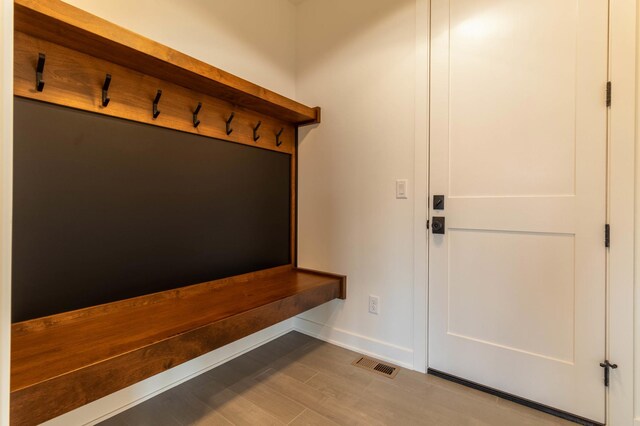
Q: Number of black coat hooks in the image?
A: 7